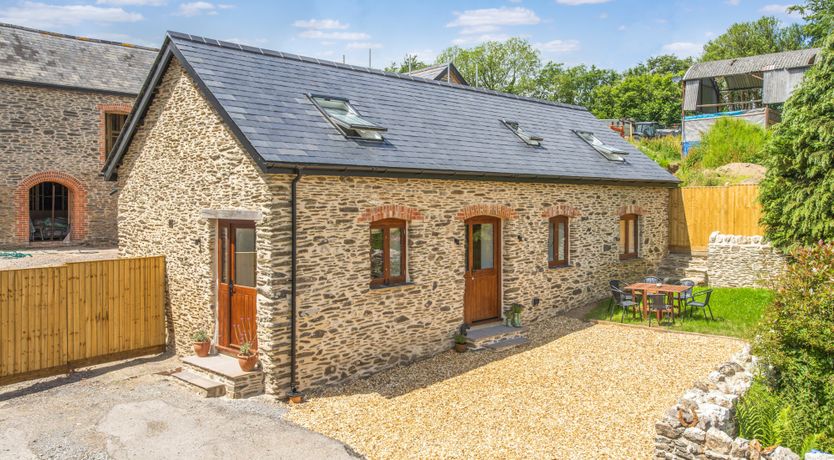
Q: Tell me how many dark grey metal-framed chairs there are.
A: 6